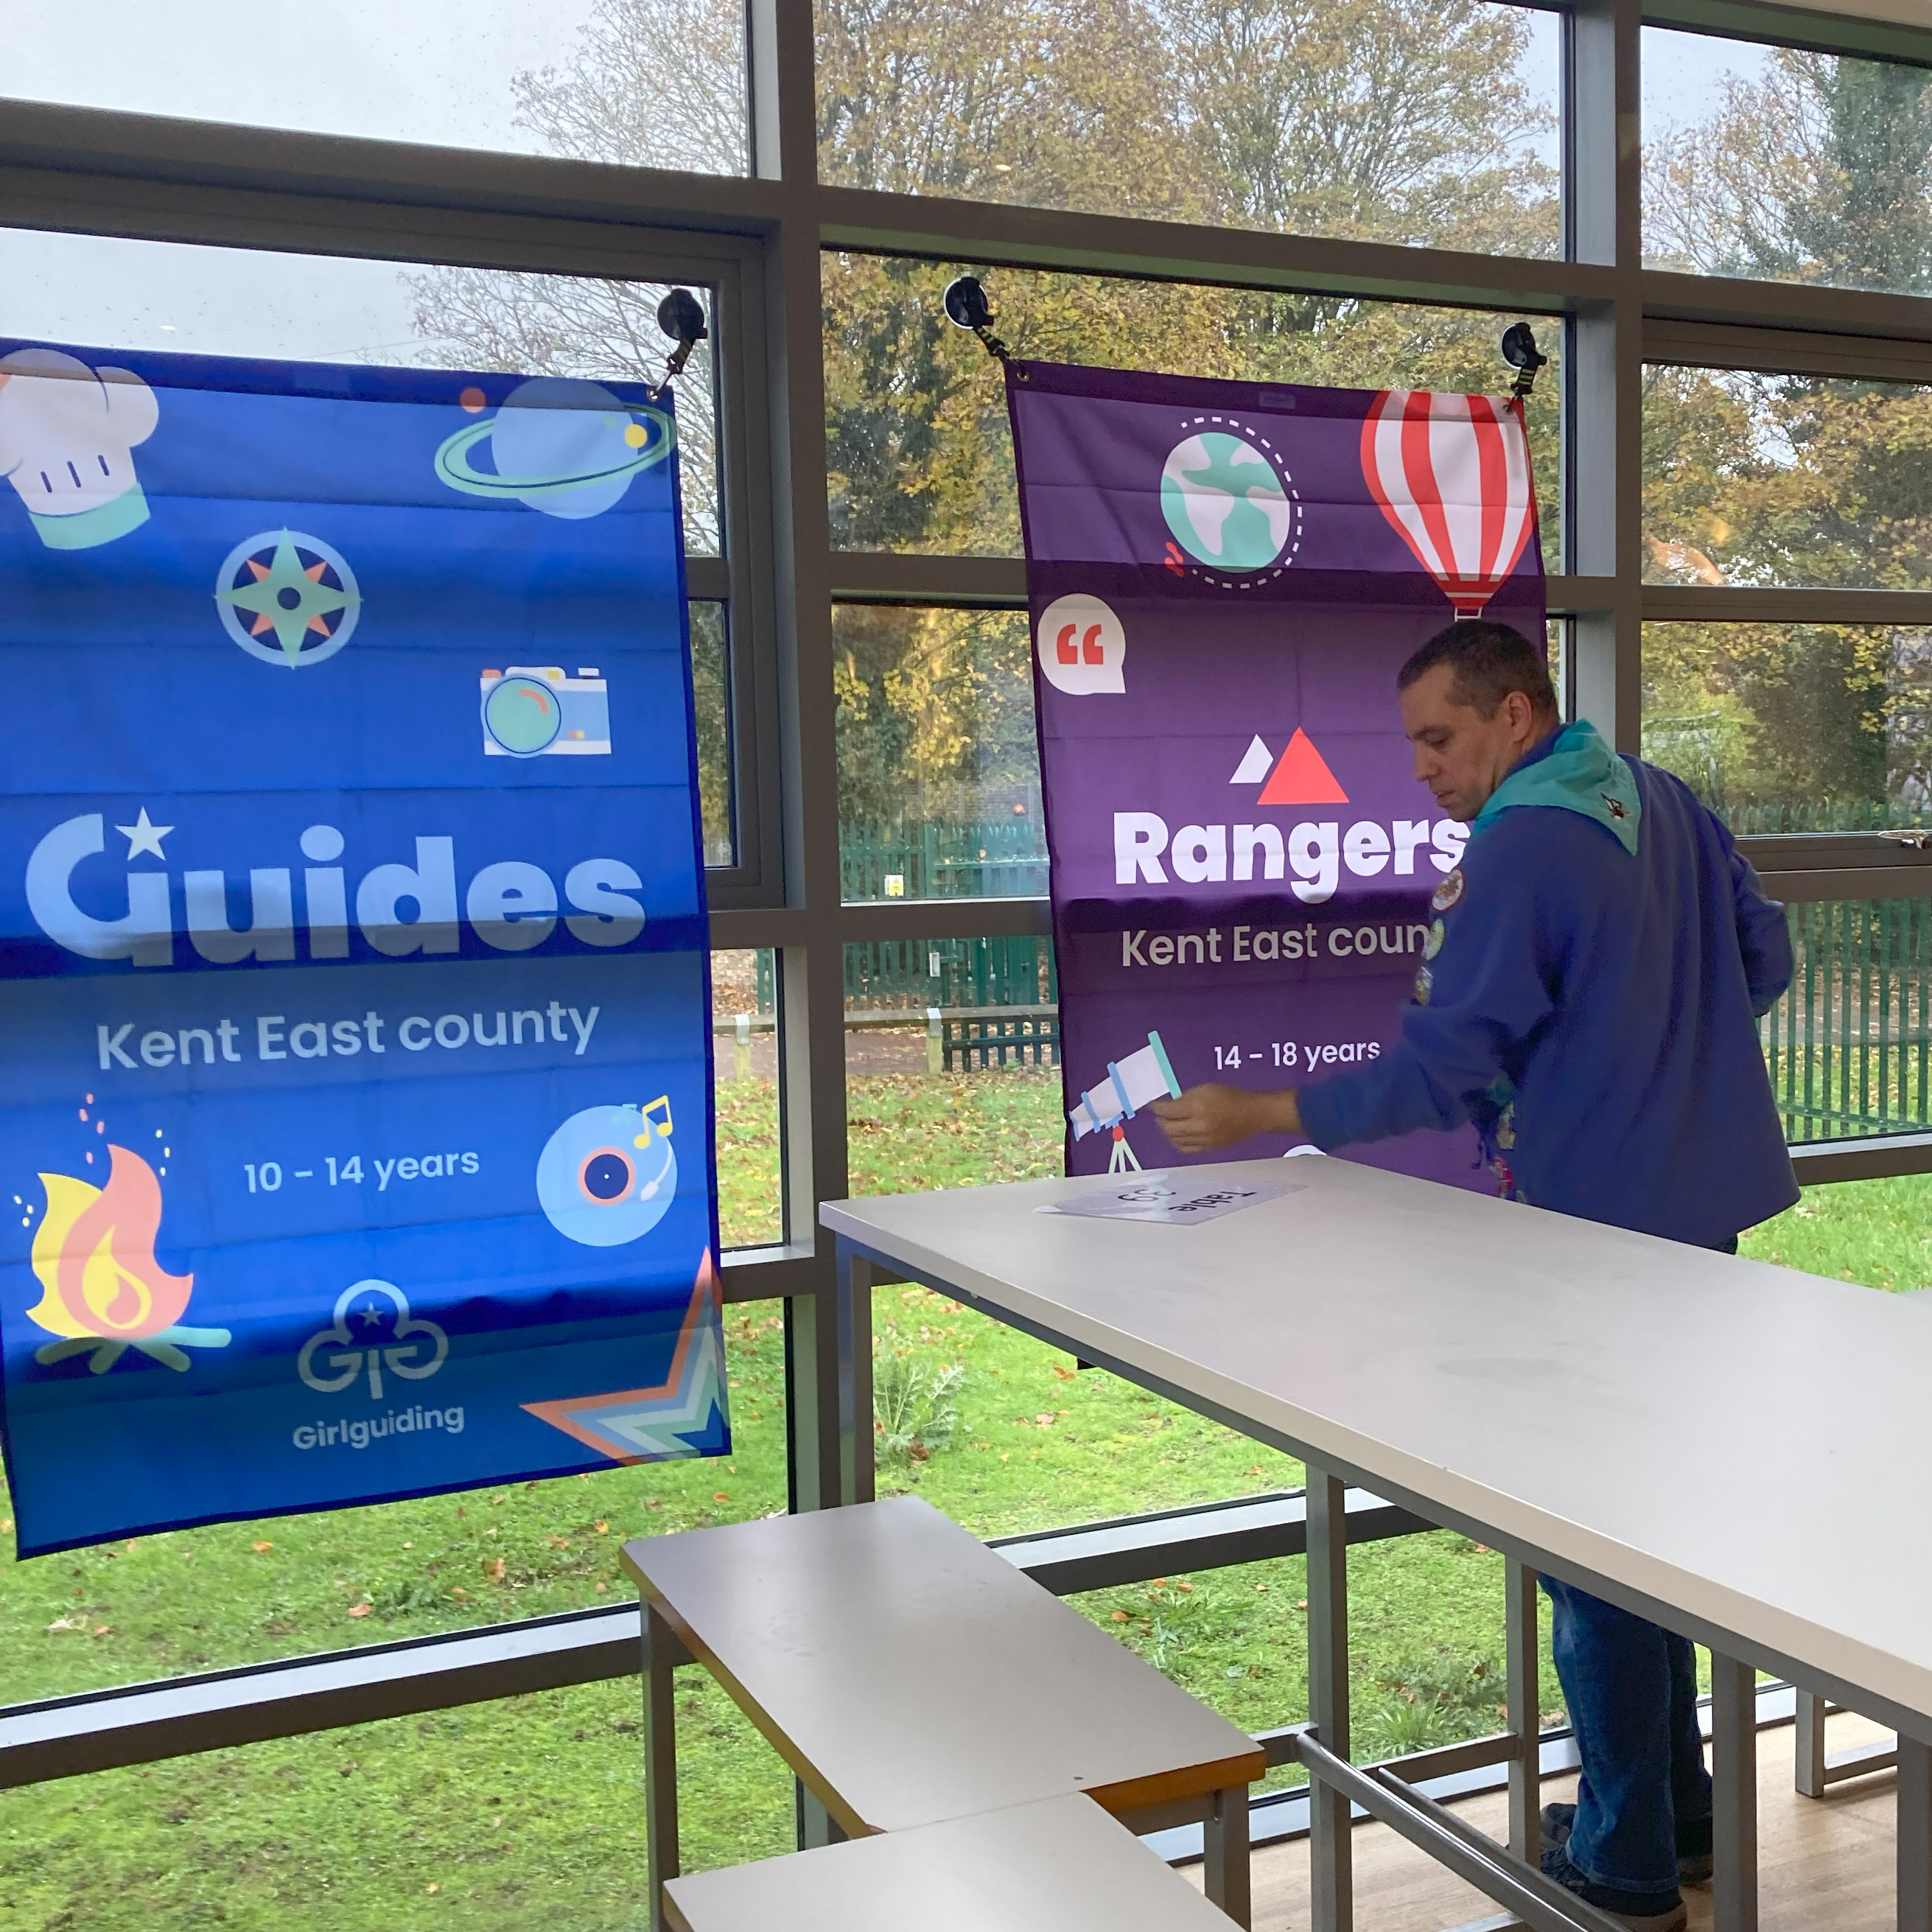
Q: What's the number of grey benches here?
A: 2